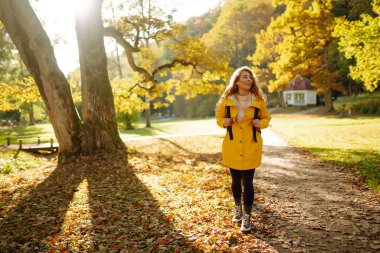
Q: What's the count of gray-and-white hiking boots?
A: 2